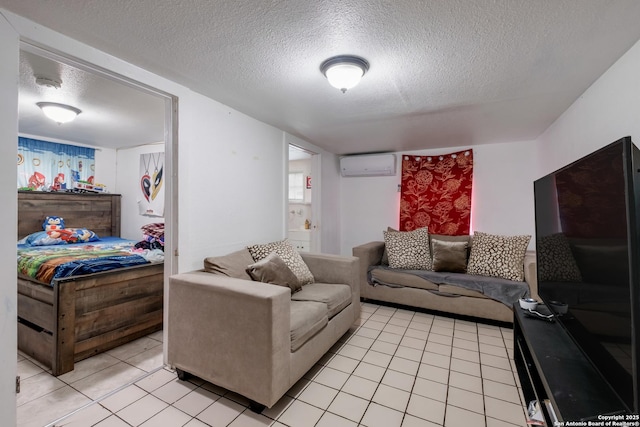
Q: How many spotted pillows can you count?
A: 3